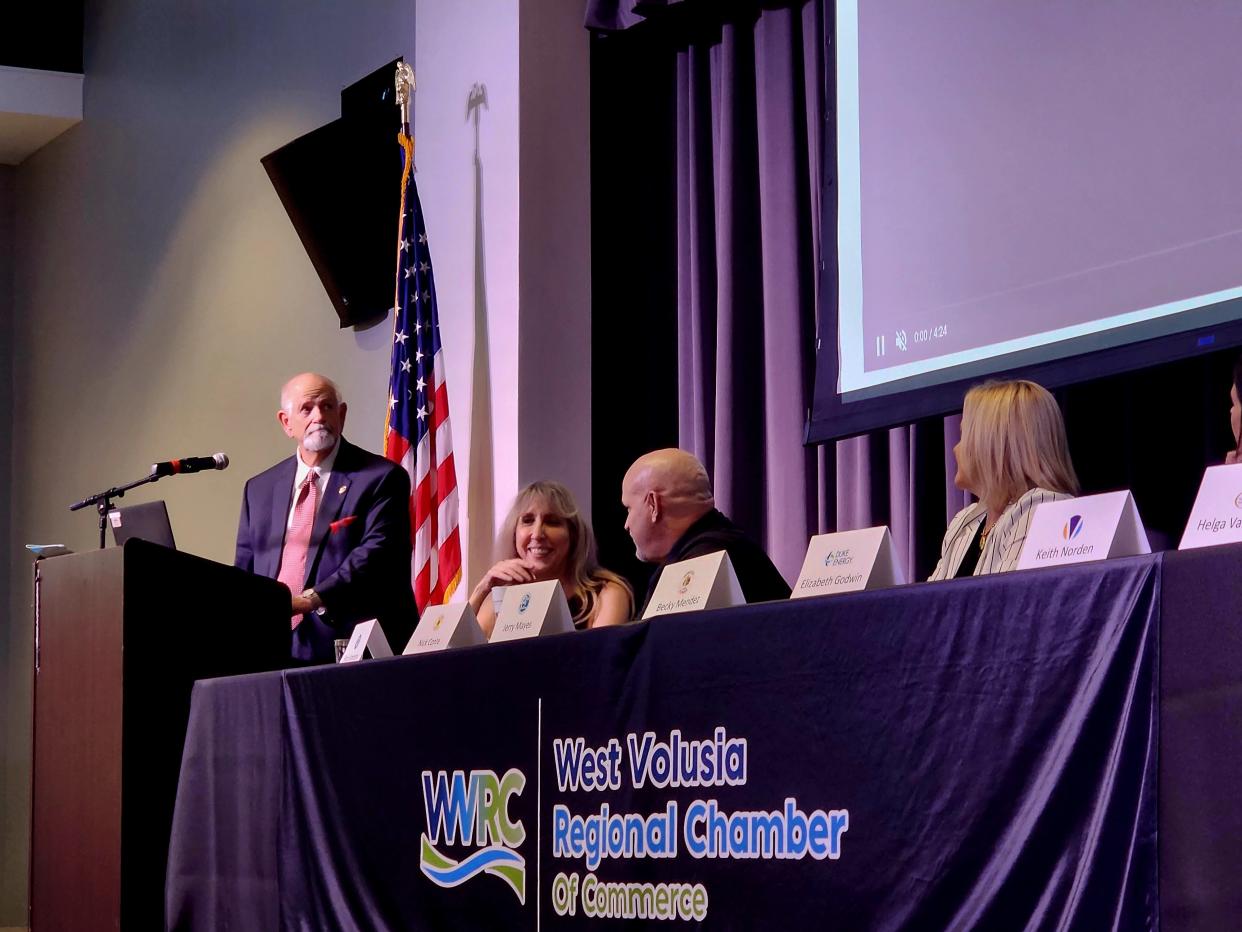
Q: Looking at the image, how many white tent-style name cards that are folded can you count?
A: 7